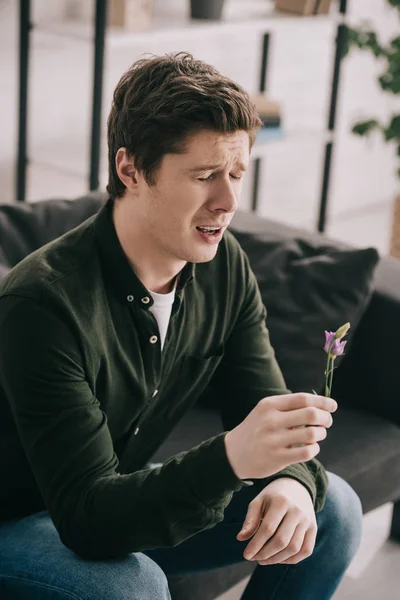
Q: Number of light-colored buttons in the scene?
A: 5